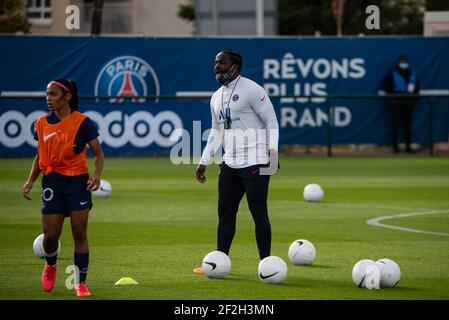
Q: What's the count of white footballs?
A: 8